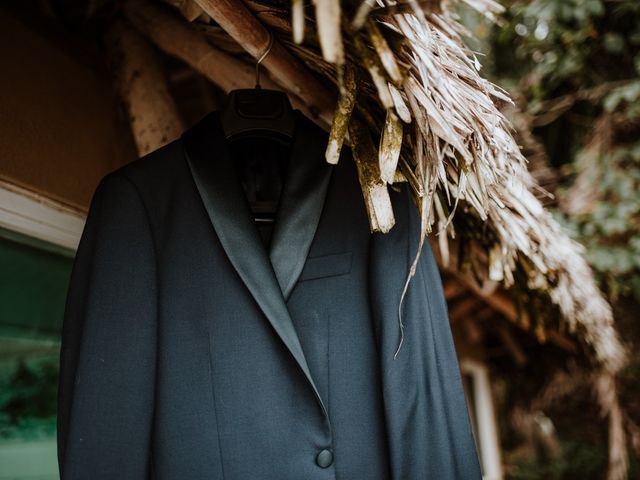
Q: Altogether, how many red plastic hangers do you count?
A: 0